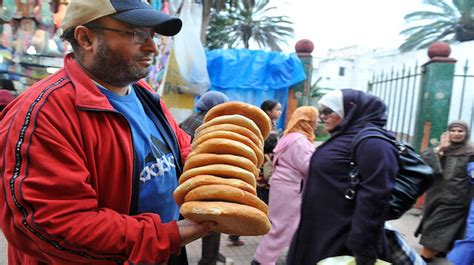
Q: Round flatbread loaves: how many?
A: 10